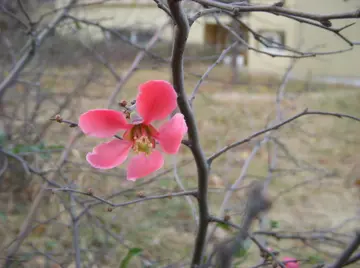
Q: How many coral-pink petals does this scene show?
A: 5